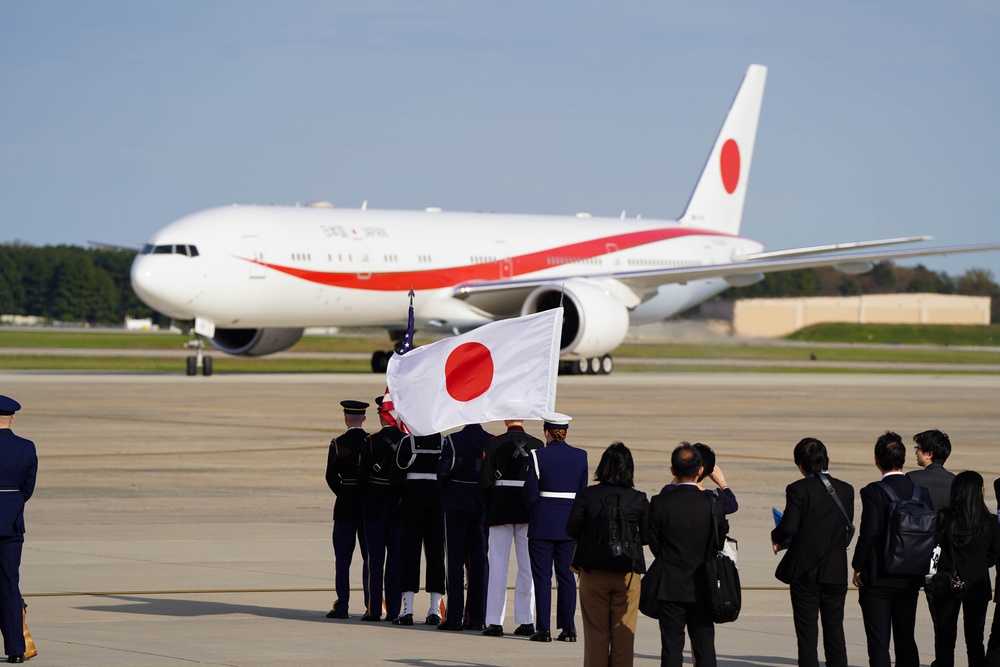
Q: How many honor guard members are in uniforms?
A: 7